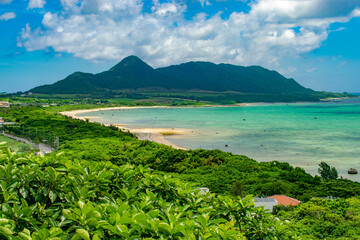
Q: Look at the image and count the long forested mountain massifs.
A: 1